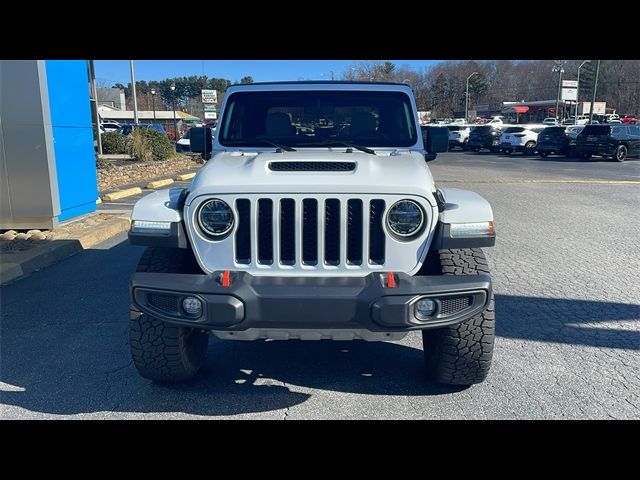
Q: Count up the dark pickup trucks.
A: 0